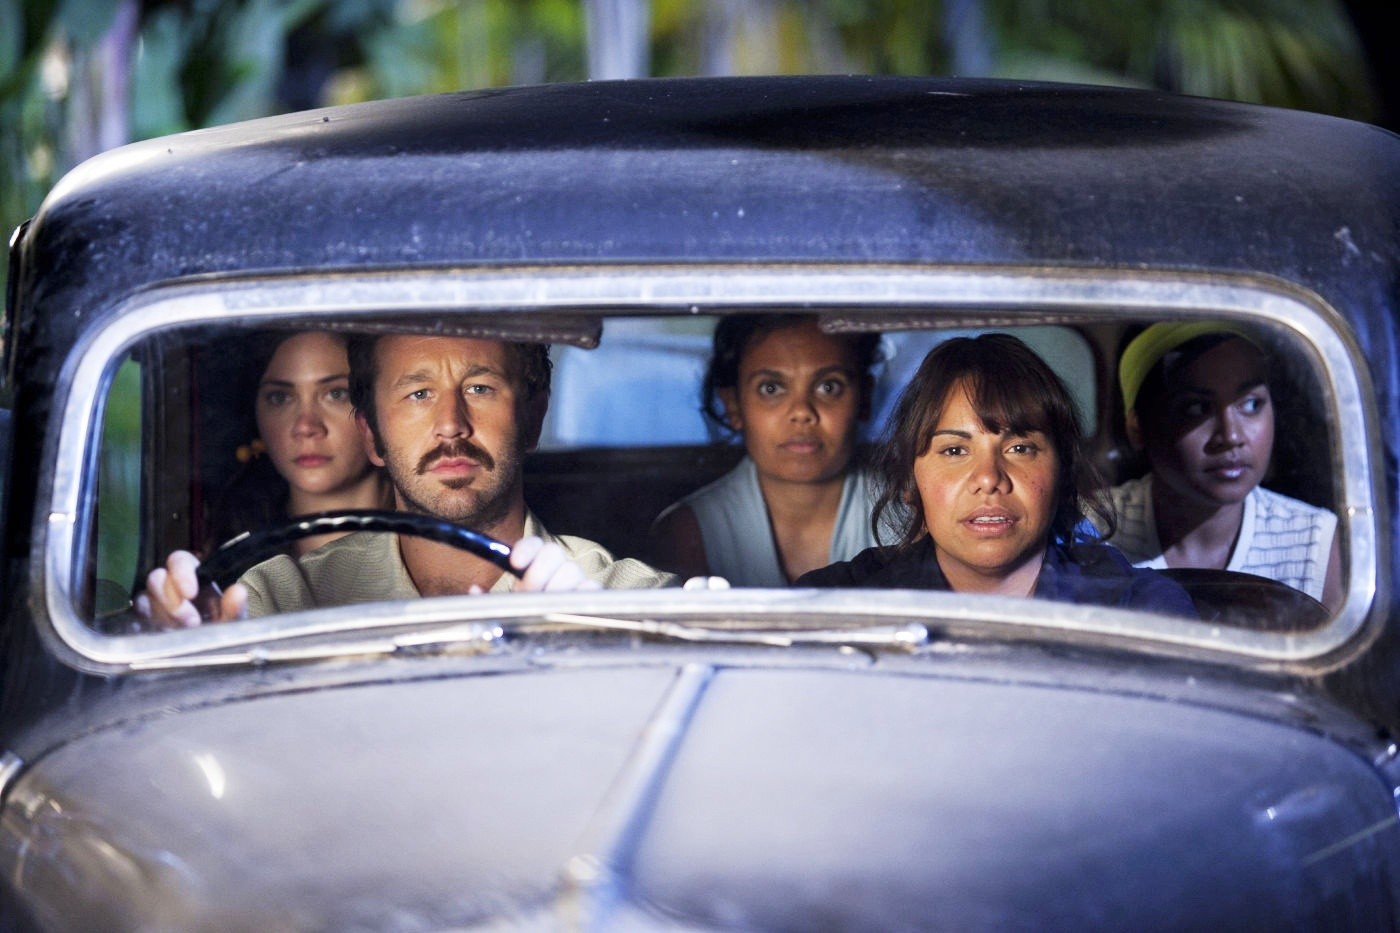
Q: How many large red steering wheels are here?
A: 0